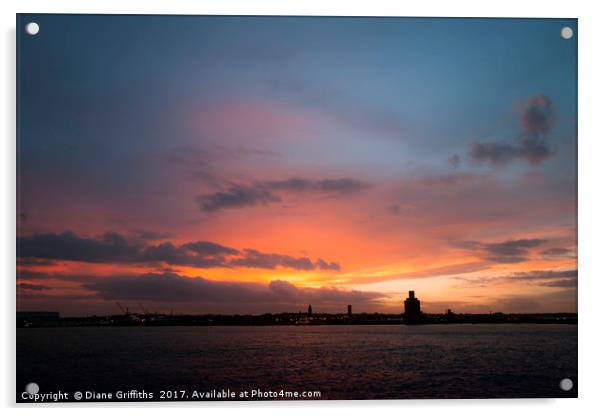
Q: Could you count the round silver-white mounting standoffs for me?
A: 4